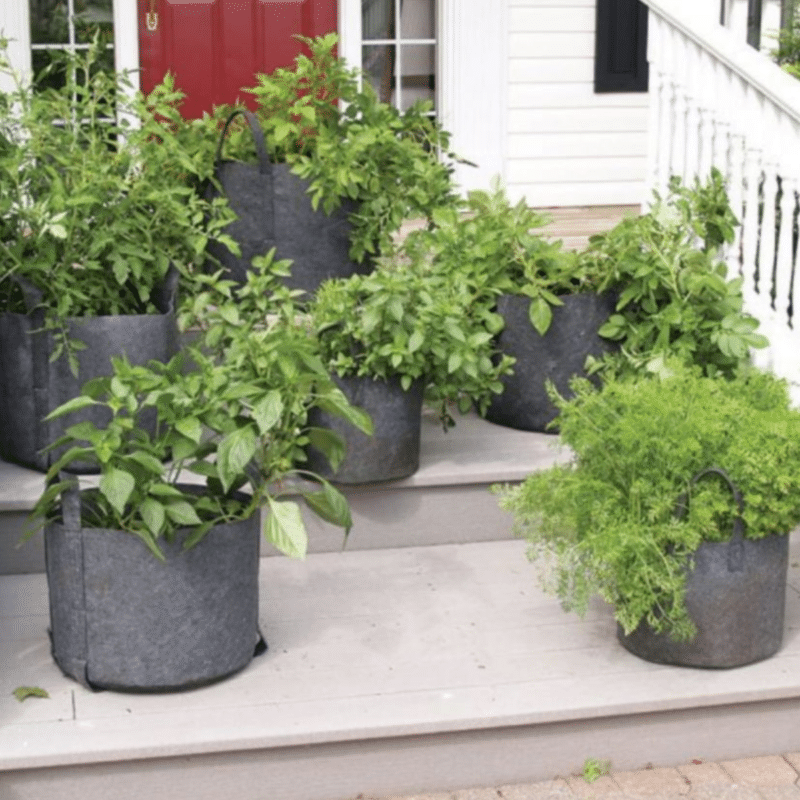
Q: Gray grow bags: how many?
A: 6